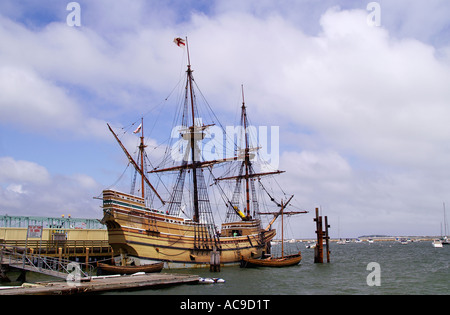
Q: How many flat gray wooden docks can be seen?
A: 1